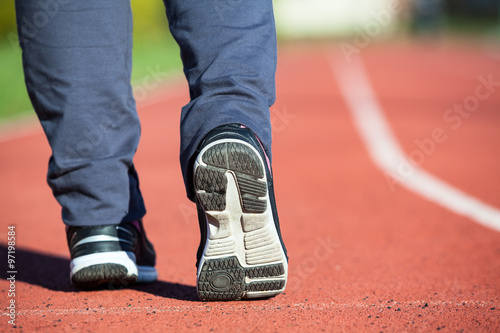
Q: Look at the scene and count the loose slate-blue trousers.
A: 1